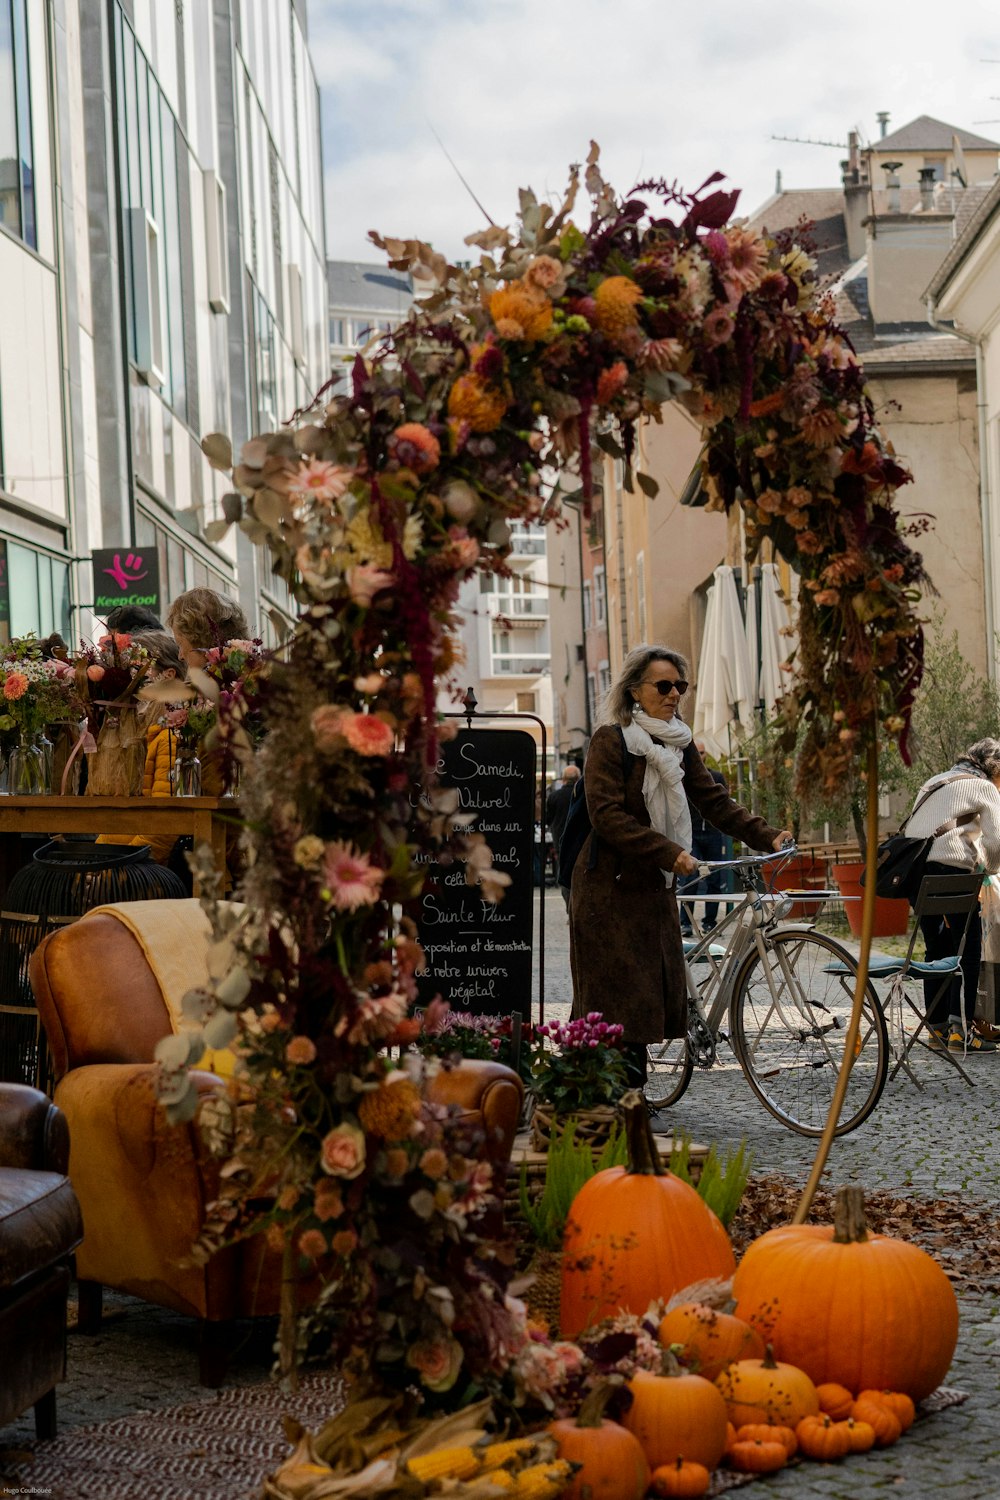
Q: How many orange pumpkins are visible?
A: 15